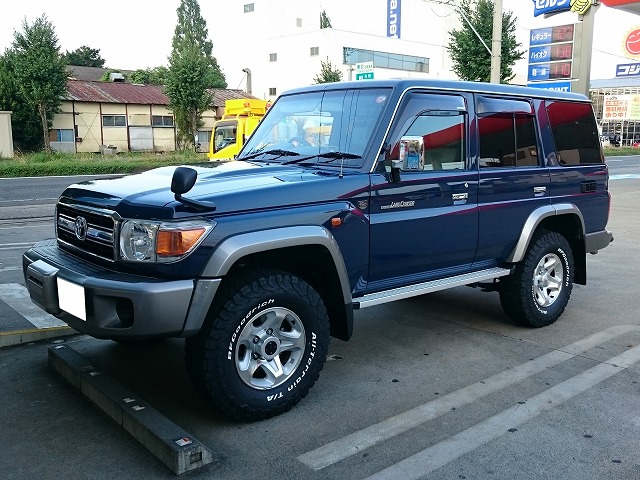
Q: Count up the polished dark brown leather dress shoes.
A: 0